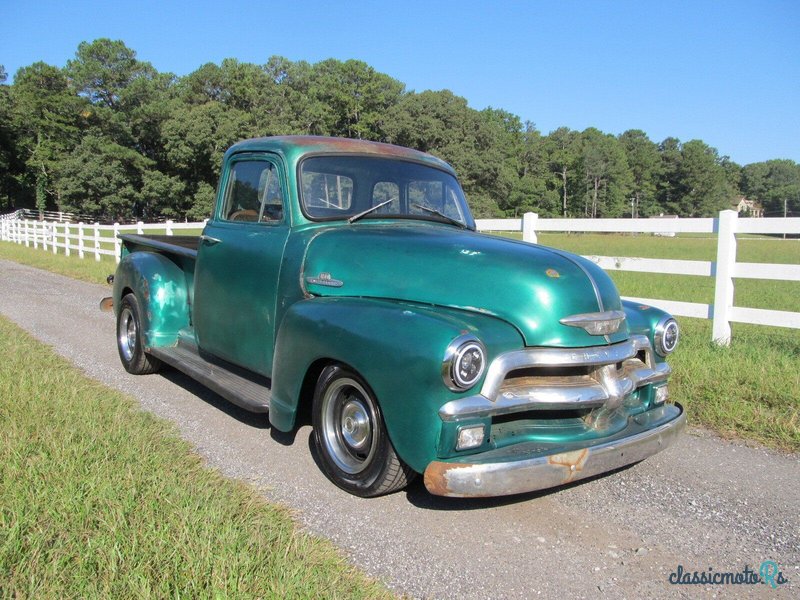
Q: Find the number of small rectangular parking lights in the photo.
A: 2